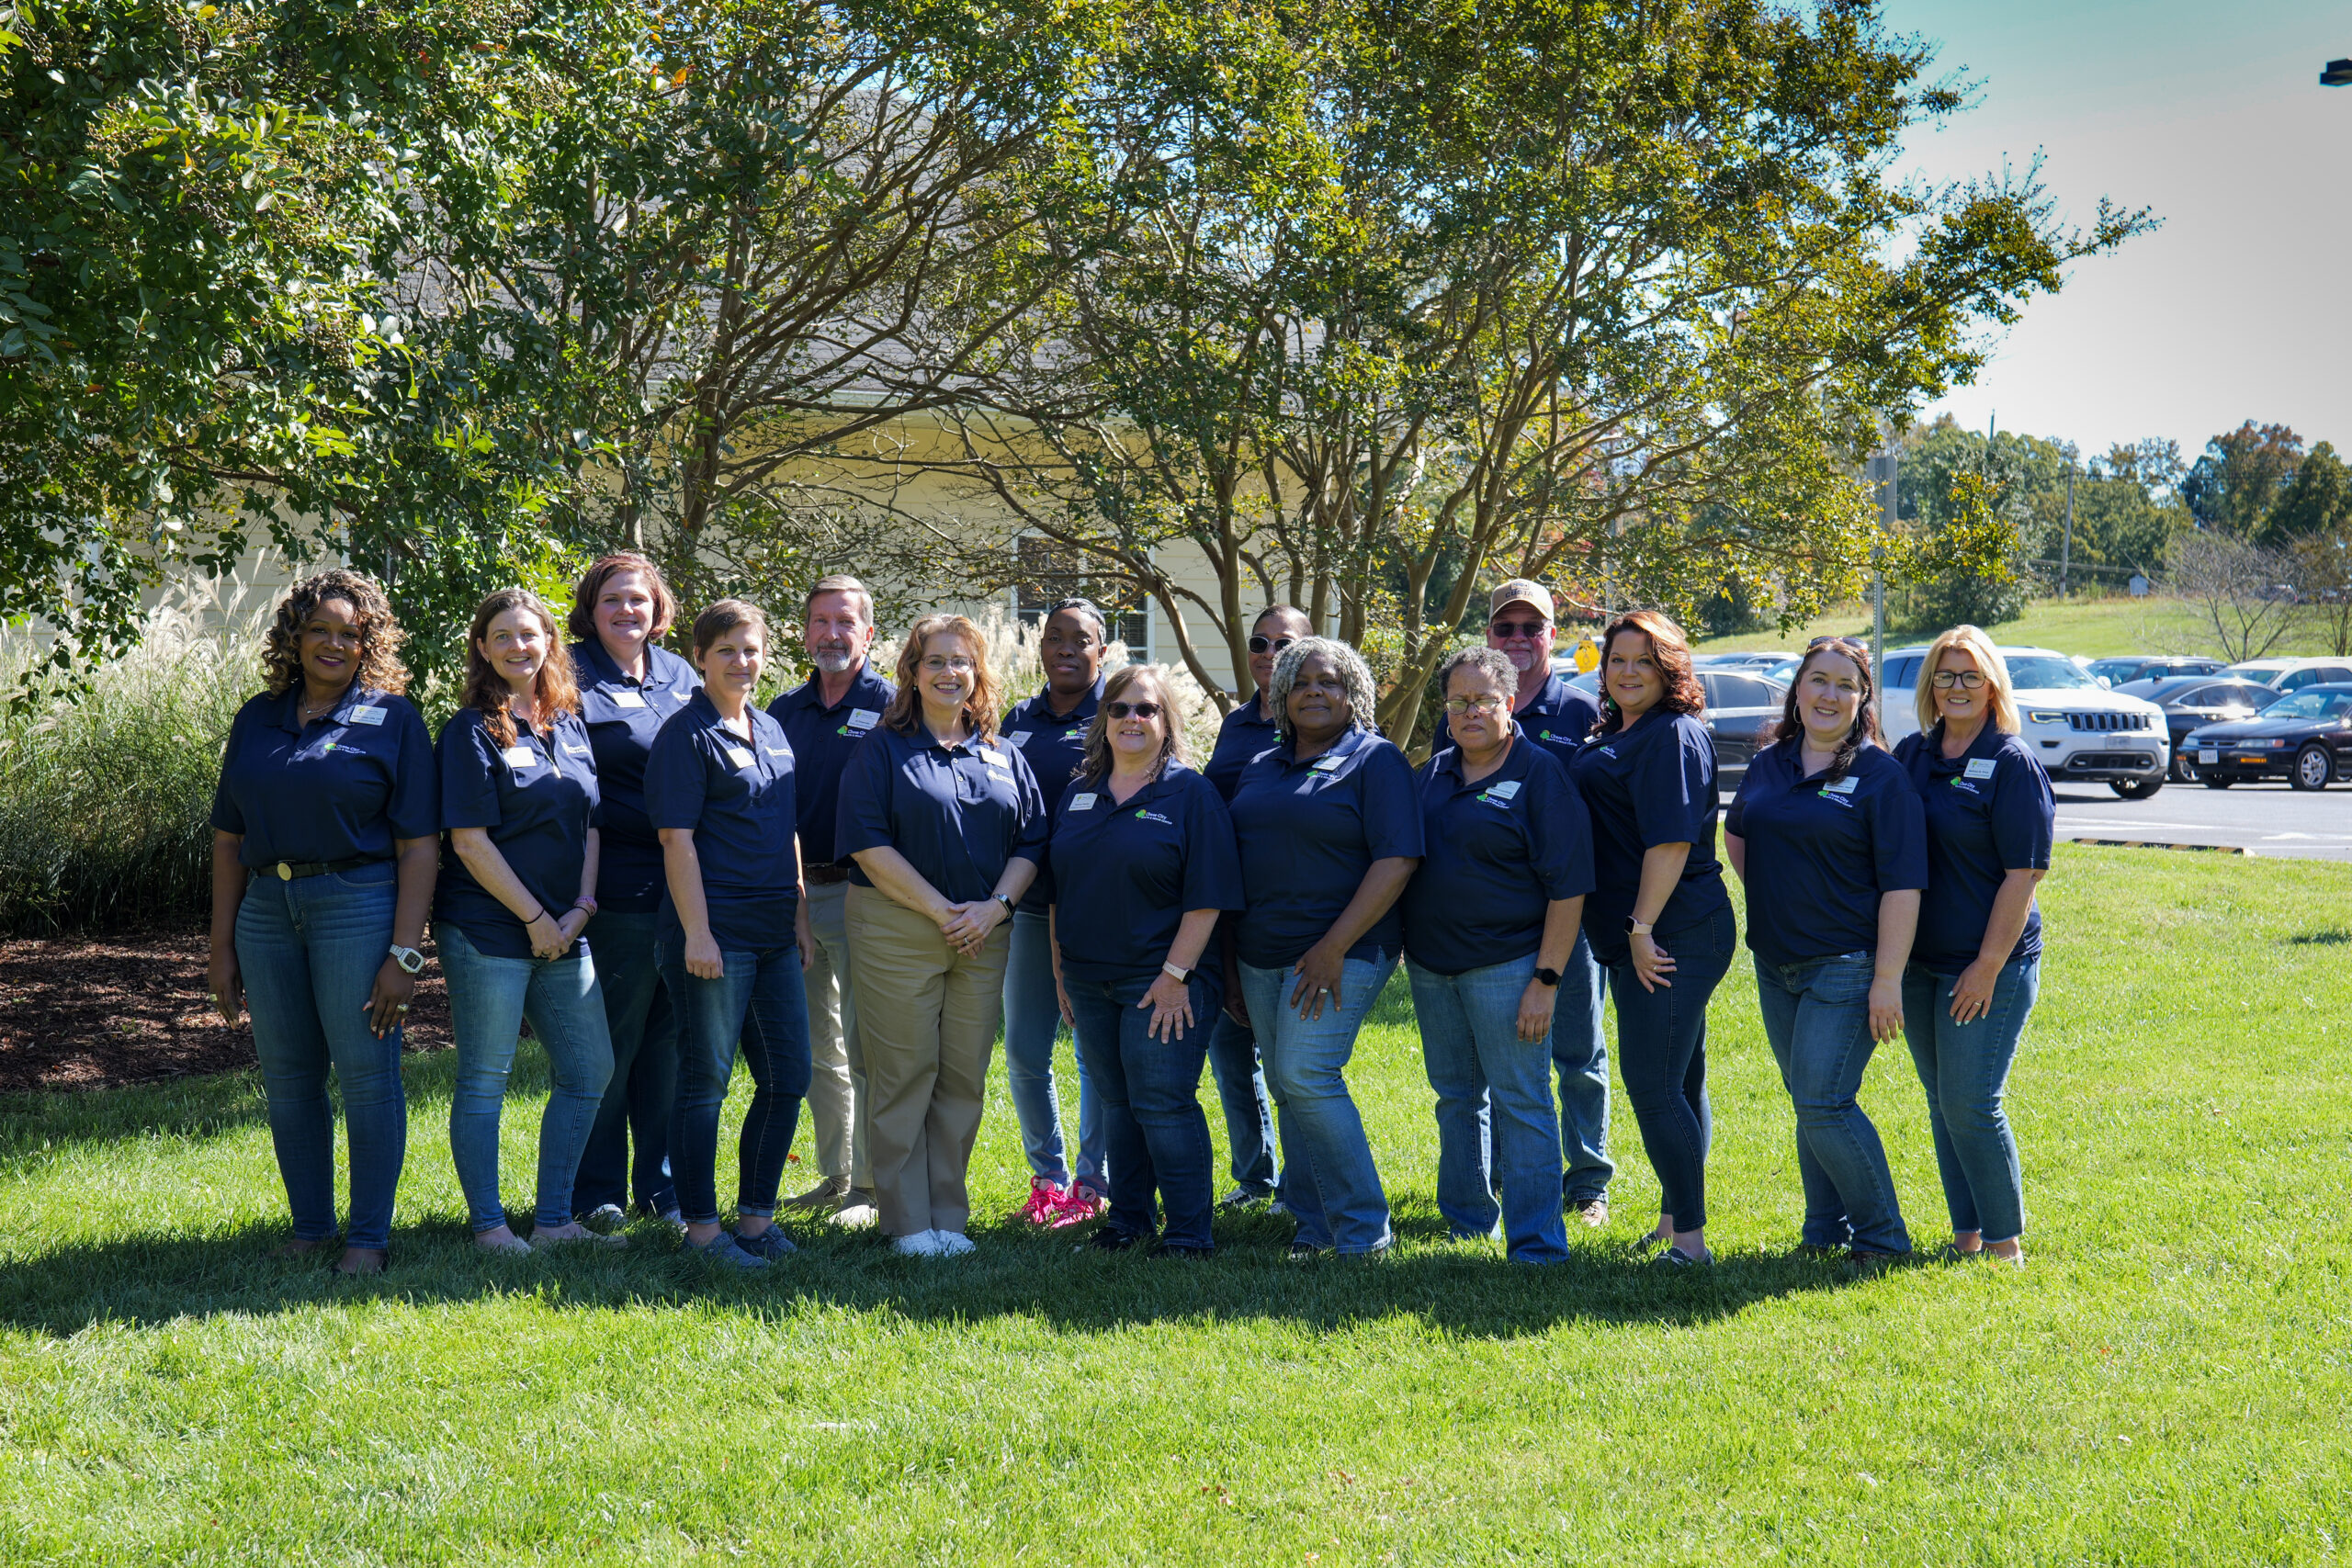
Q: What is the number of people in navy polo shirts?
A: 15